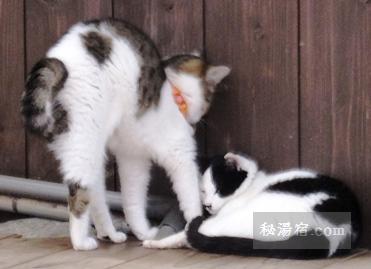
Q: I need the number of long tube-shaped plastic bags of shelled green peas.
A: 0